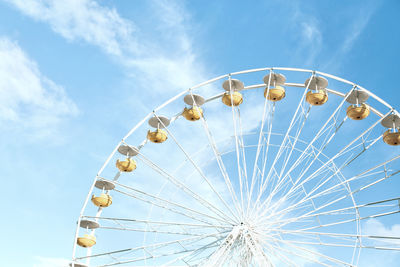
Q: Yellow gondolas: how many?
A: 10